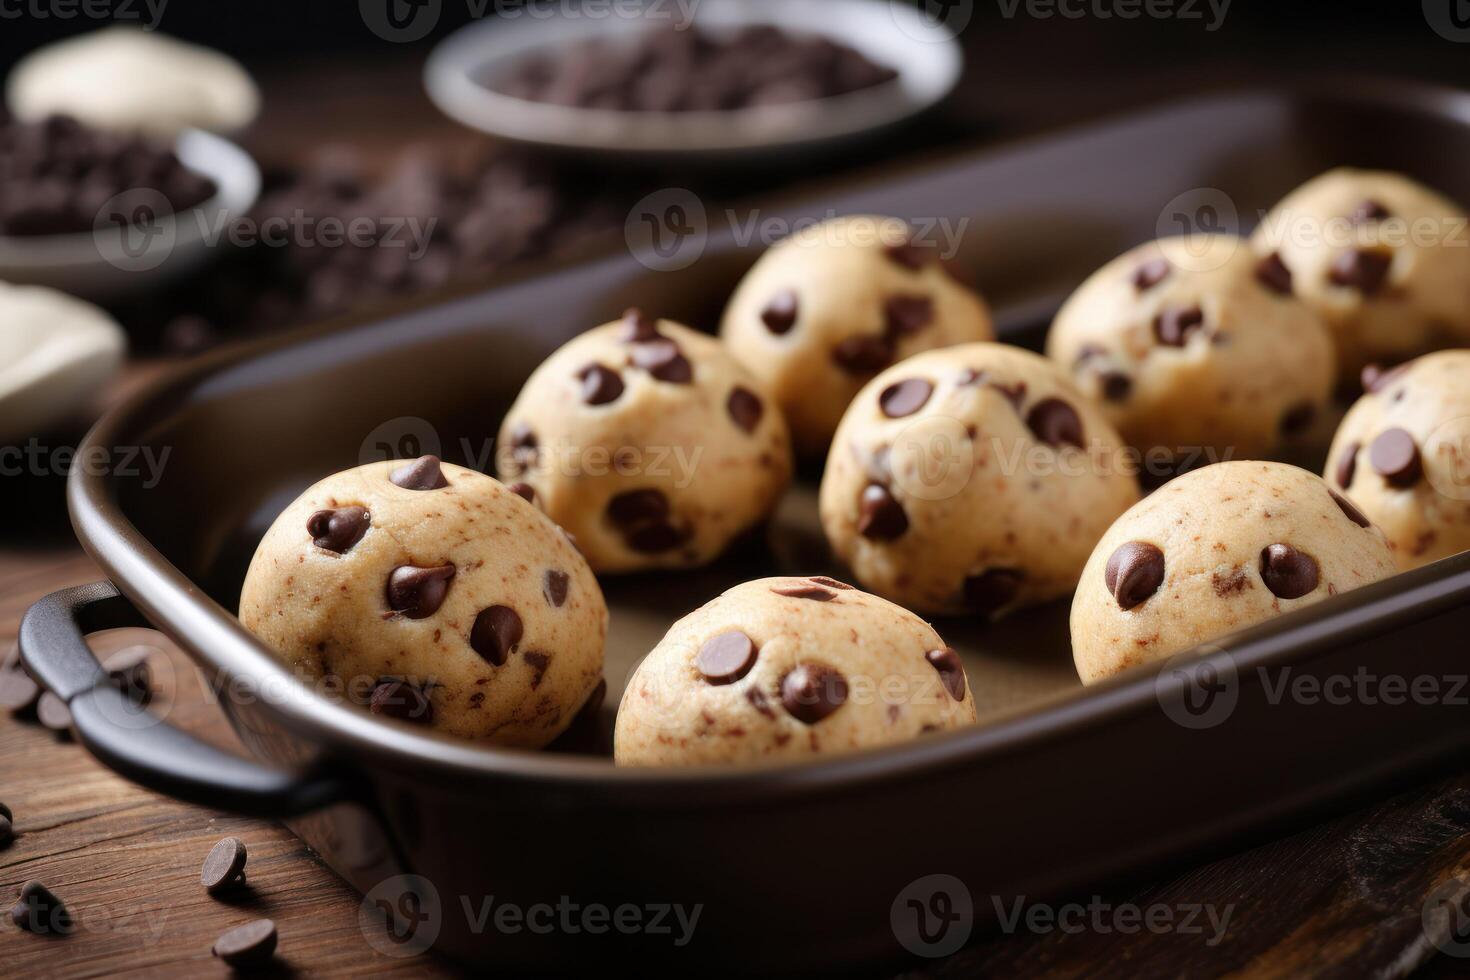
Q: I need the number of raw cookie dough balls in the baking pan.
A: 9